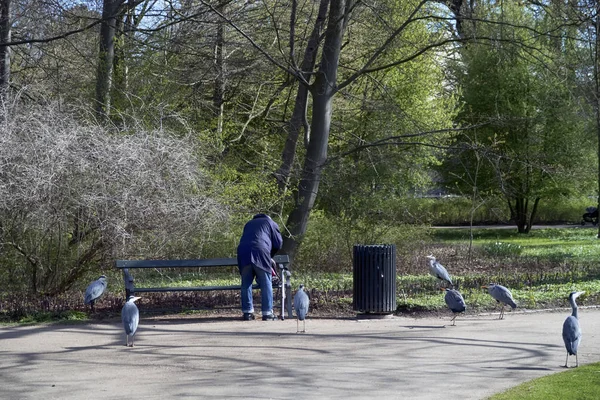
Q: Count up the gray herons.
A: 7